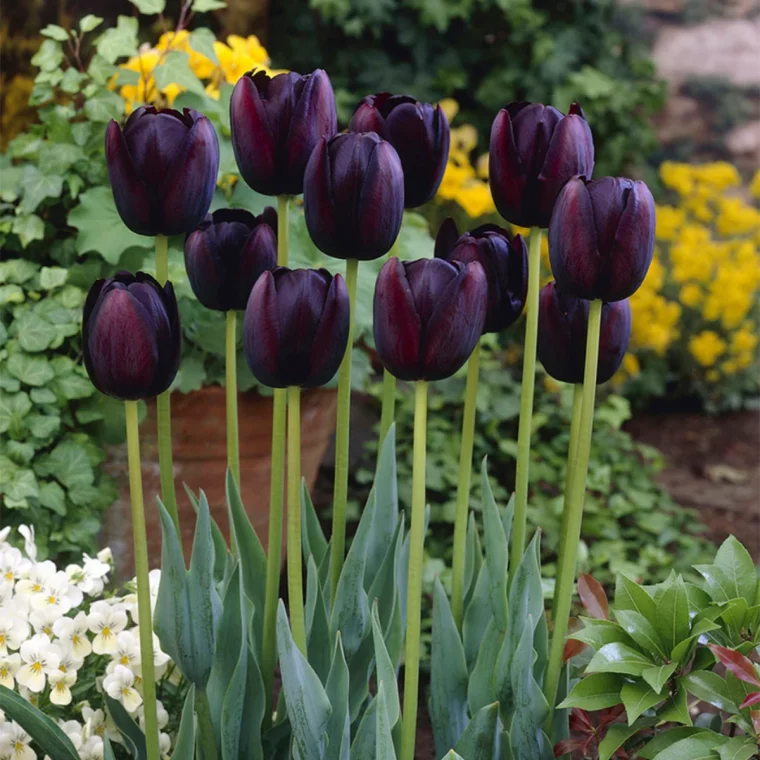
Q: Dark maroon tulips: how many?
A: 12